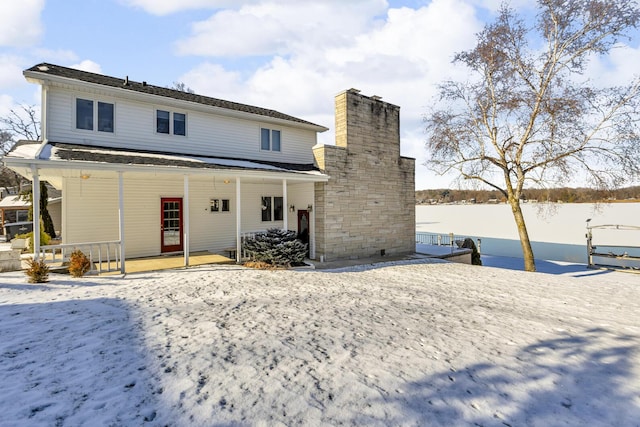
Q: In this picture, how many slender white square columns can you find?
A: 5